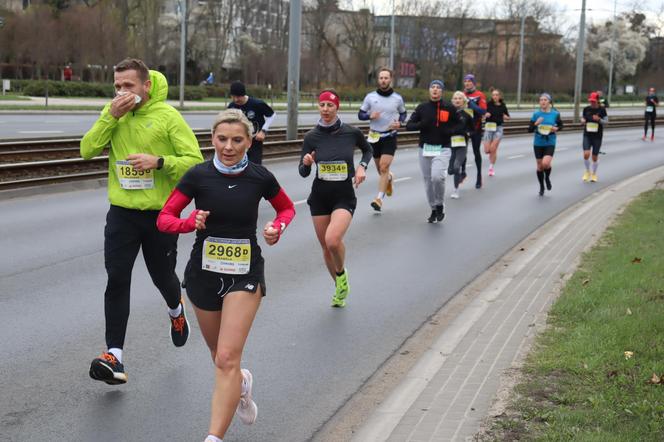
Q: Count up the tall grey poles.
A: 6